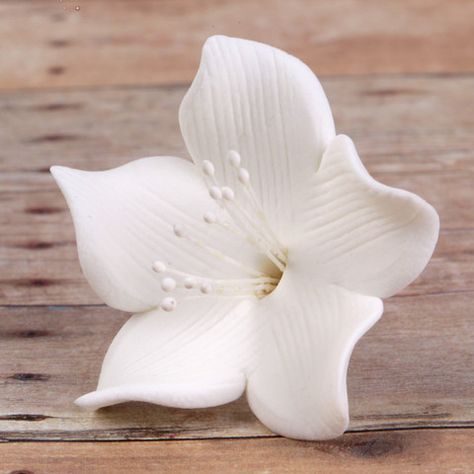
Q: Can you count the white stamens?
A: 12